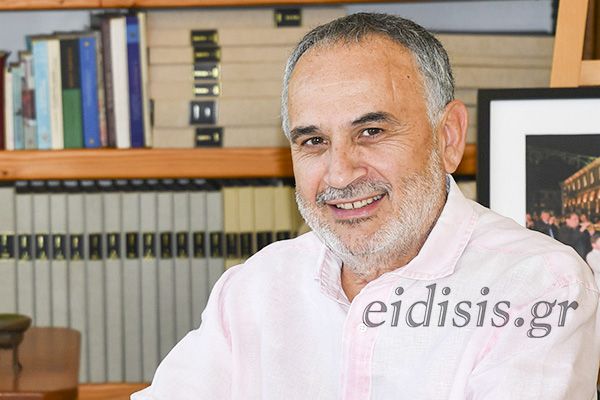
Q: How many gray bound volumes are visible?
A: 13